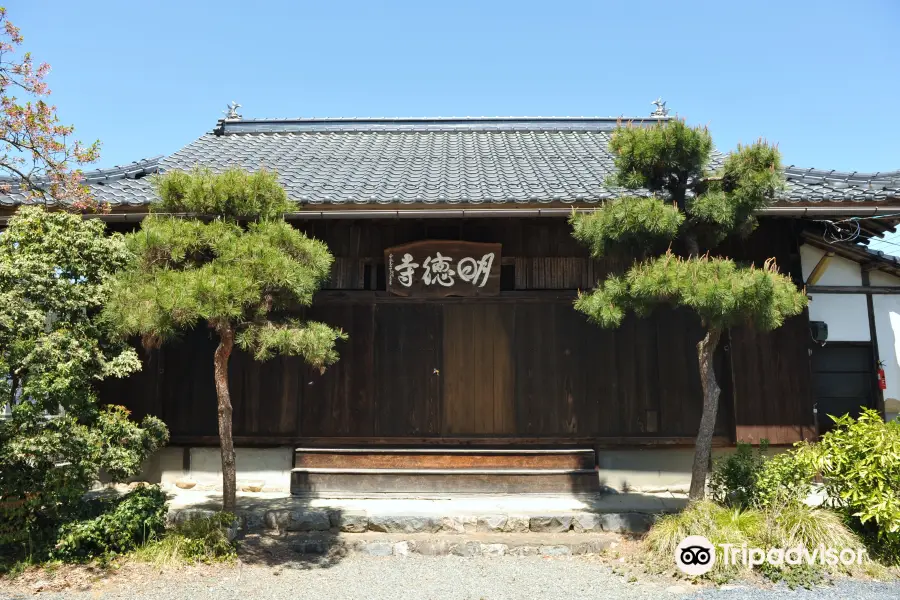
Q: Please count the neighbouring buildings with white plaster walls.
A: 1